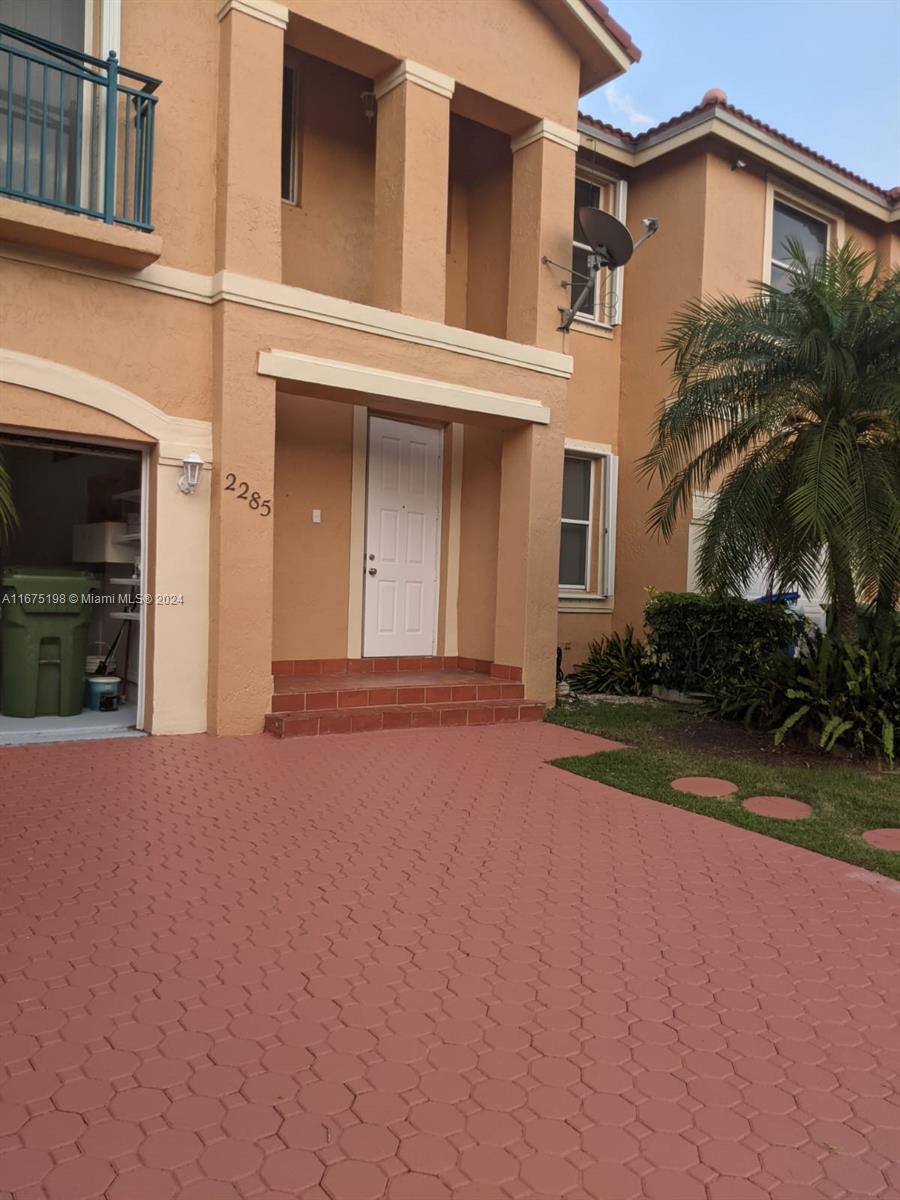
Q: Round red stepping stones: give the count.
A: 3